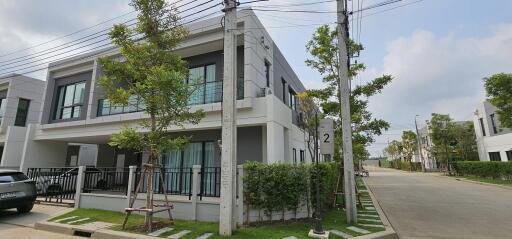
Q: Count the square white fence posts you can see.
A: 4